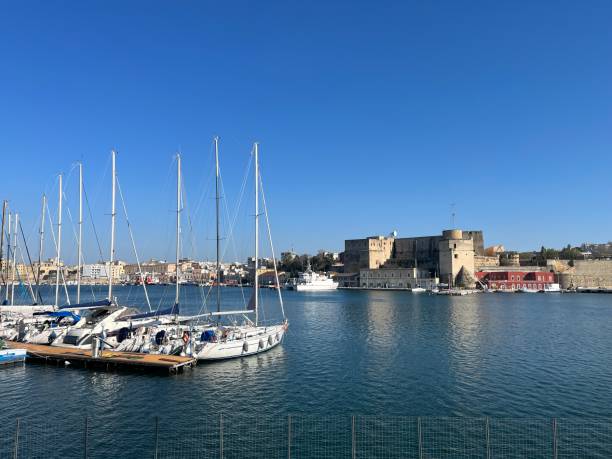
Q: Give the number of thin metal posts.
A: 9